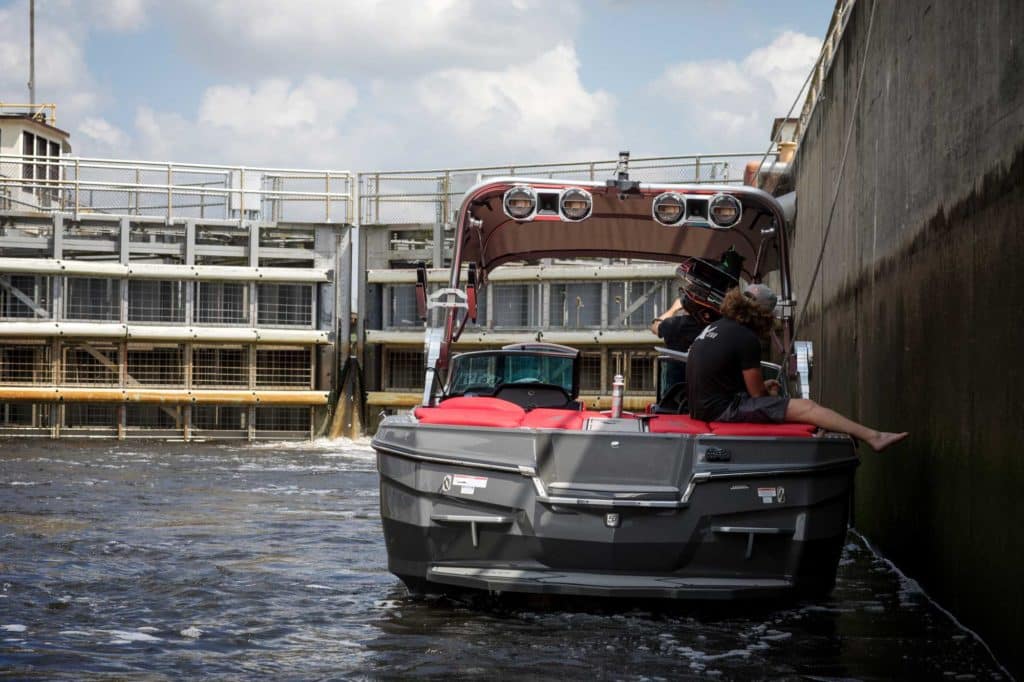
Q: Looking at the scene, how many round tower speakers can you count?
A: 4